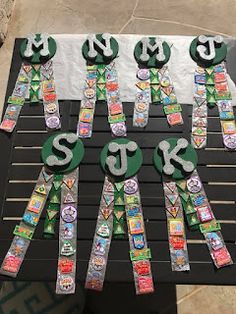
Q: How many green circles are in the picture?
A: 7